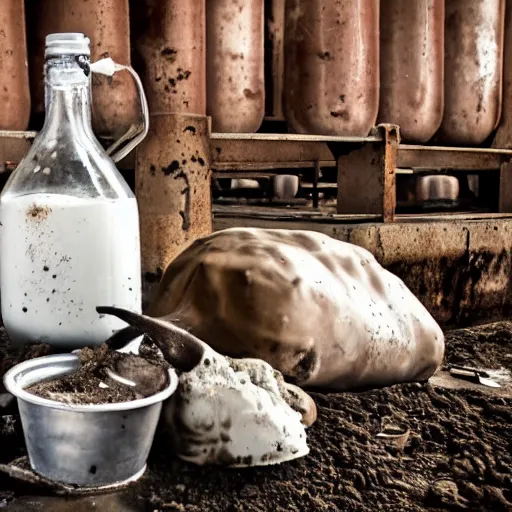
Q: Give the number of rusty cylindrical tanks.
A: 7